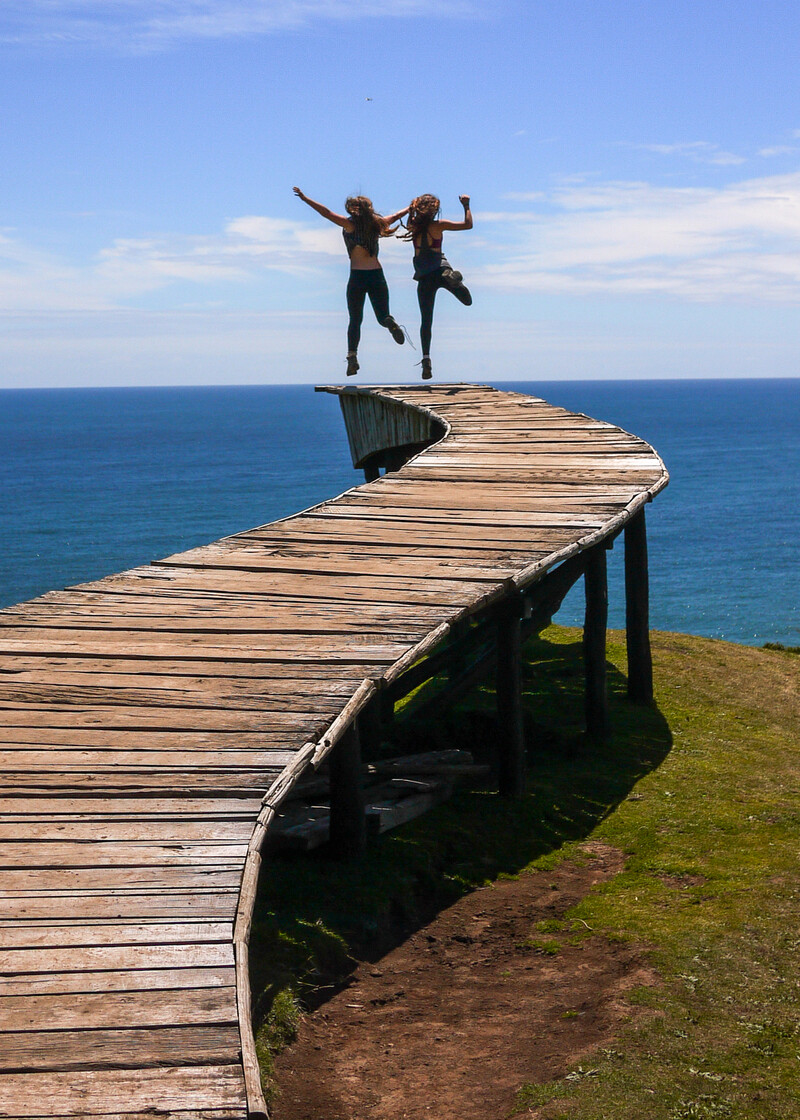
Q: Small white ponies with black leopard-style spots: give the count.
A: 0